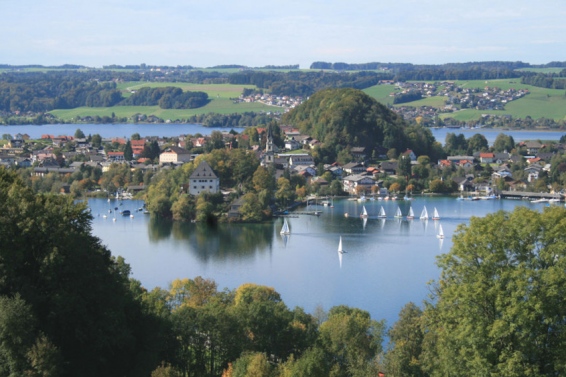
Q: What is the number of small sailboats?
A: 9